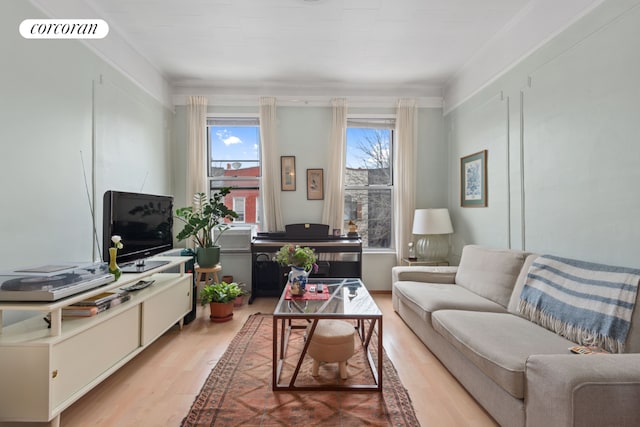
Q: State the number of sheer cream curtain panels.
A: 4